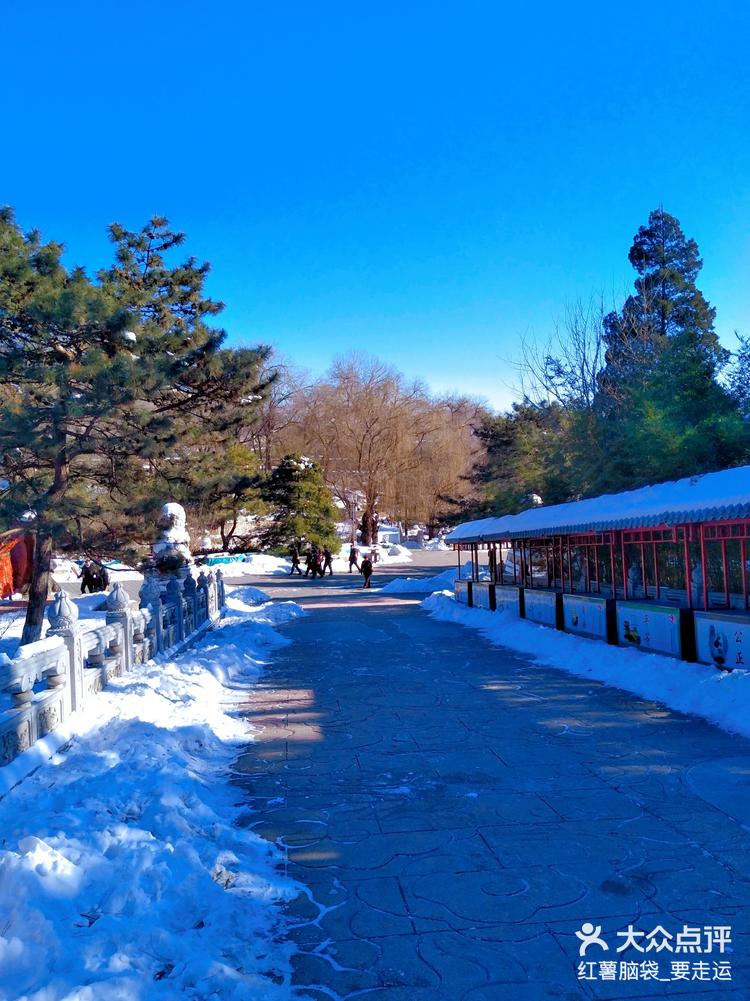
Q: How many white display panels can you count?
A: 7